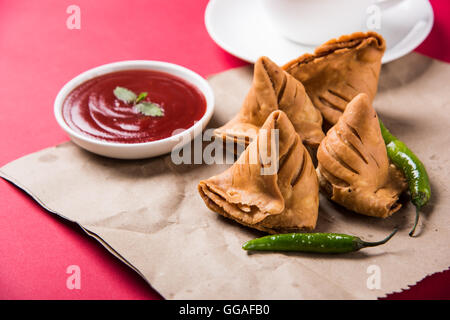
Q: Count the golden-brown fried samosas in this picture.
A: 4